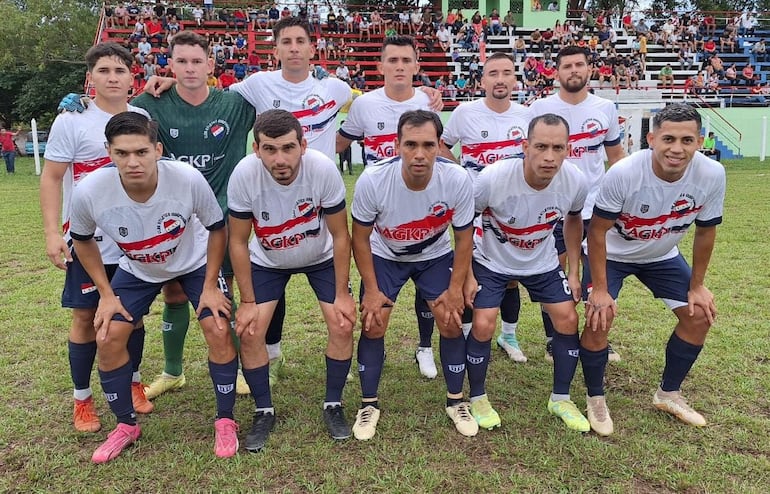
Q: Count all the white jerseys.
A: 10